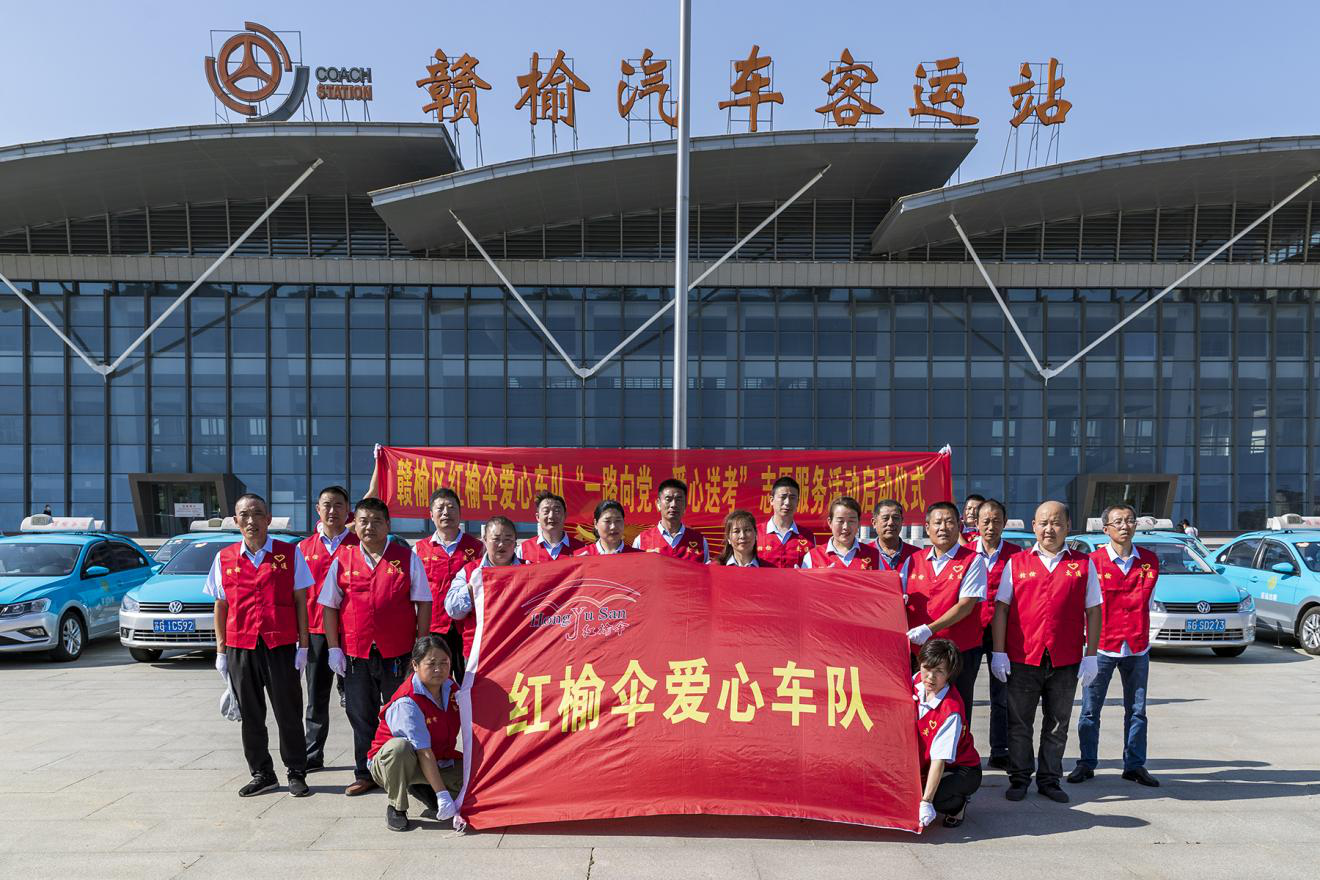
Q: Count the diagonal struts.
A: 6